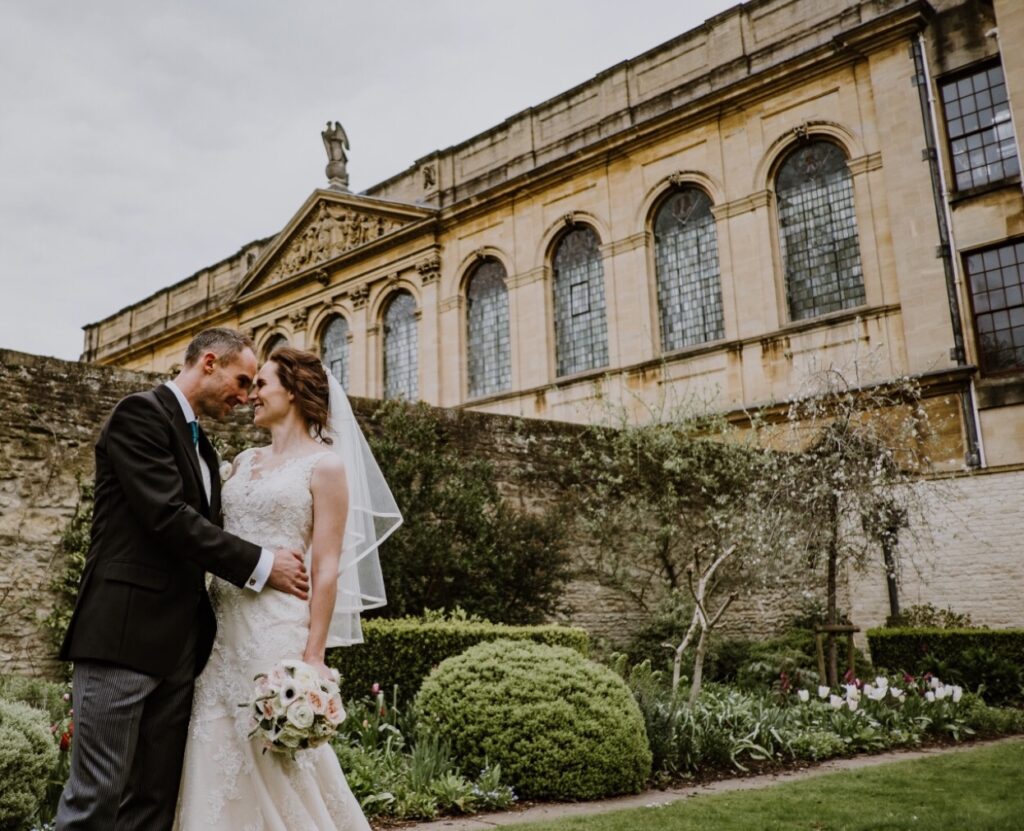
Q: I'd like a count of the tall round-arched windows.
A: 7